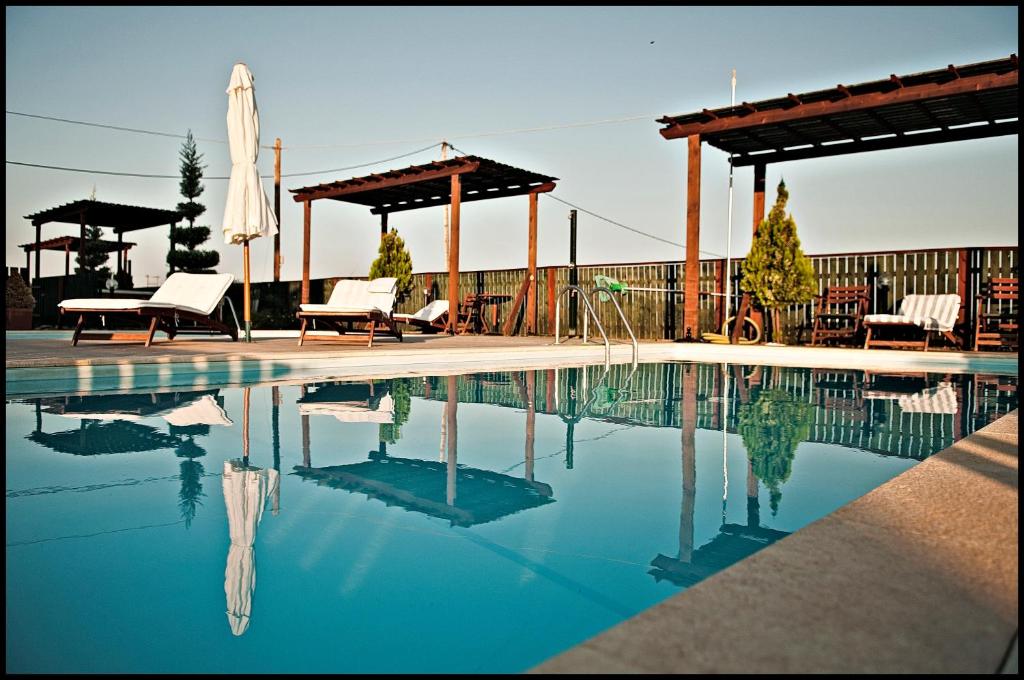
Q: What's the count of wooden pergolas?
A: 4